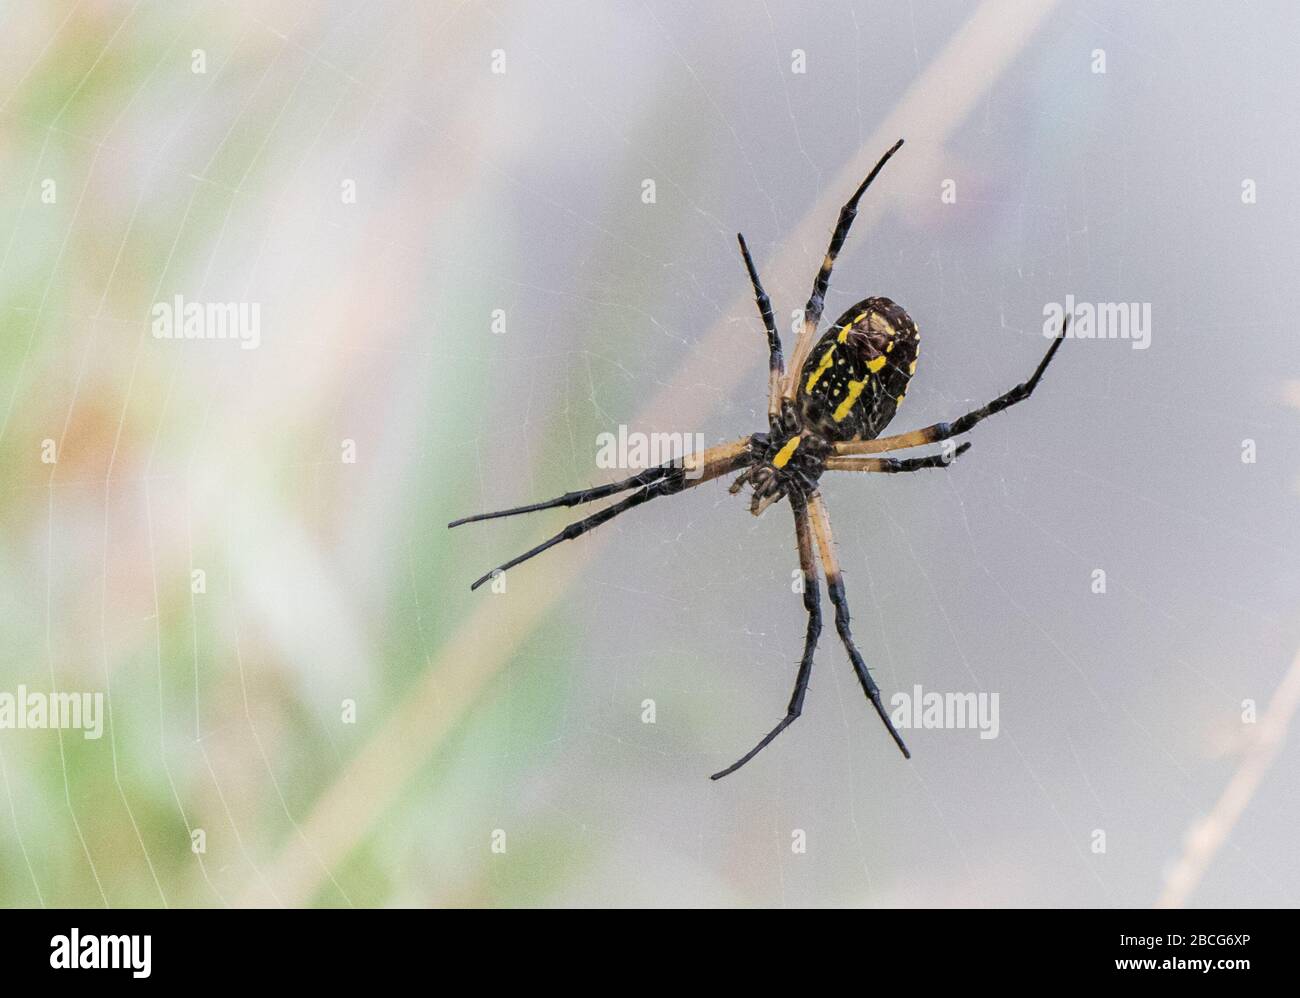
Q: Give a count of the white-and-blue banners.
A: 0